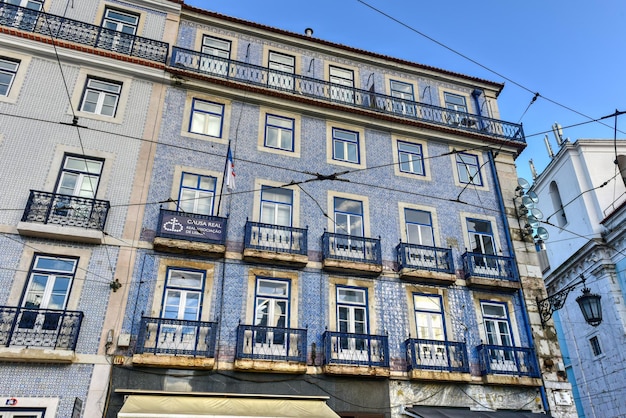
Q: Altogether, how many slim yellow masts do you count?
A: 0